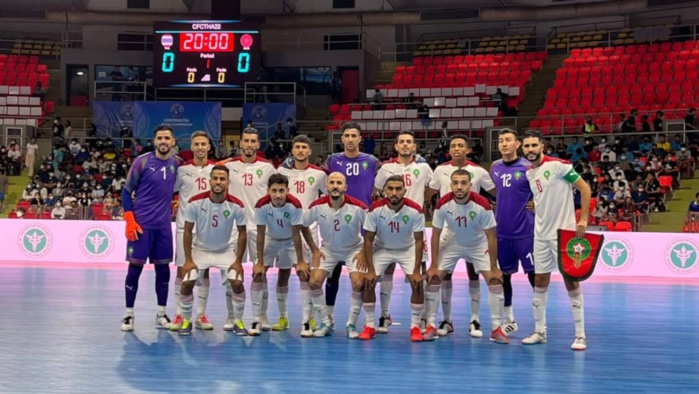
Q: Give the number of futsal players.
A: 14